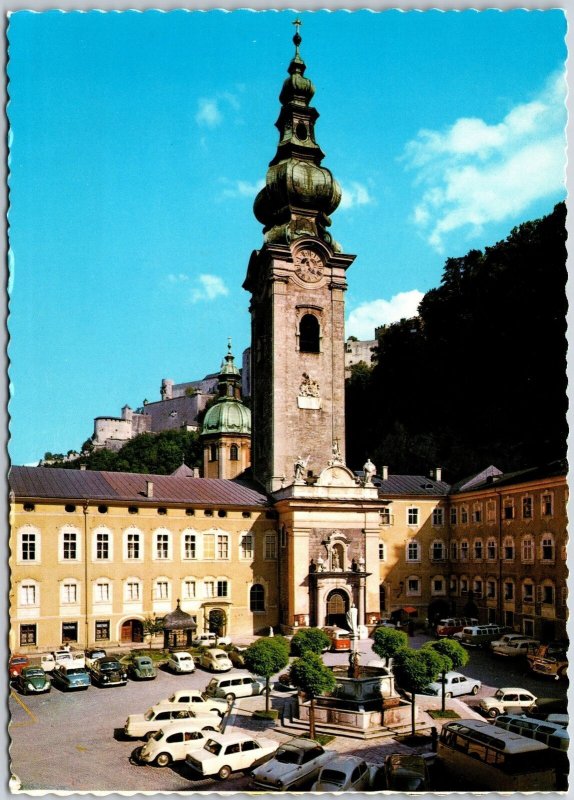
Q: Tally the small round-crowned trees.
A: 6